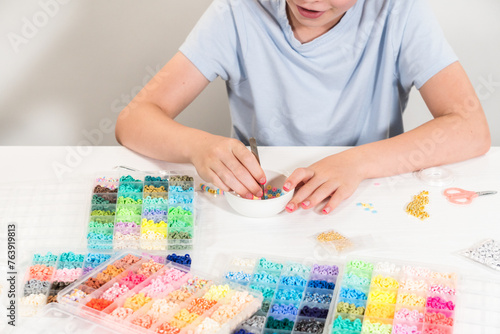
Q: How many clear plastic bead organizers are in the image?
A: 5